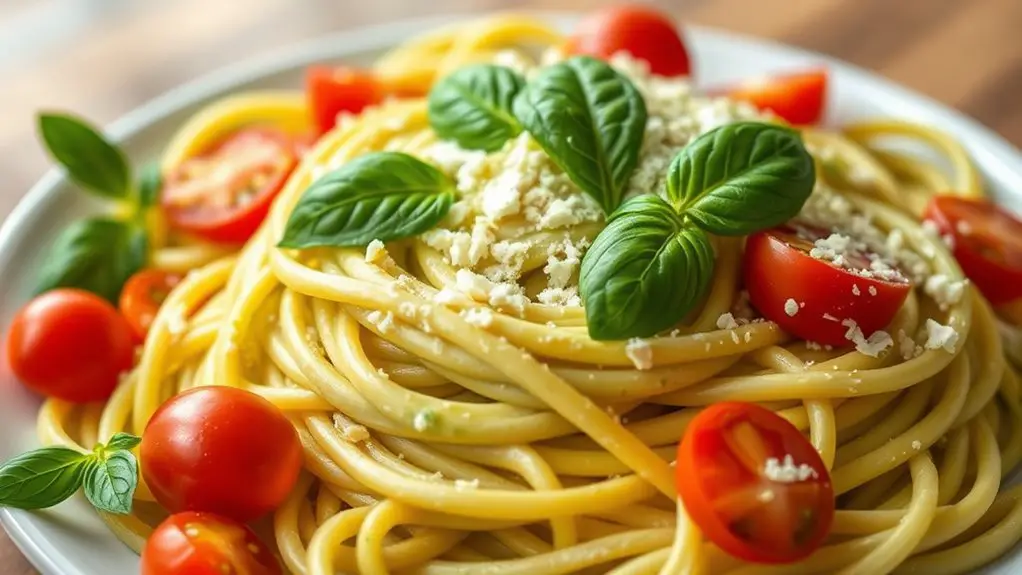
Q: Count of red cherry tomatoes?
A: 11